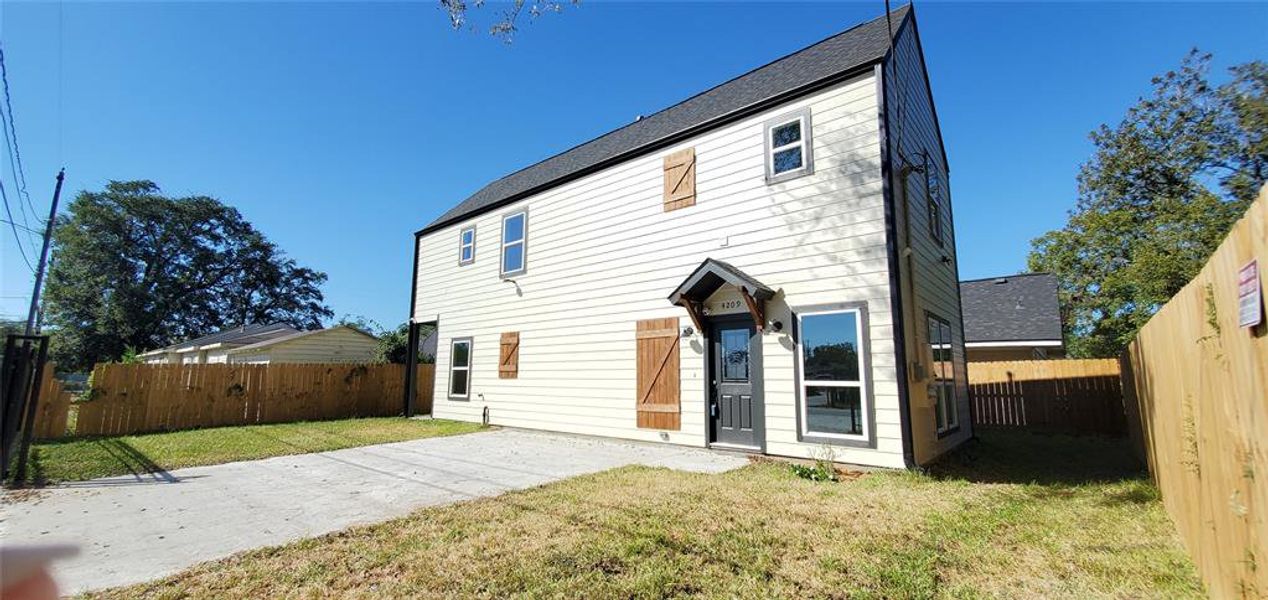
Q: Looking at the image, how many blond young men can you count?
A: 0